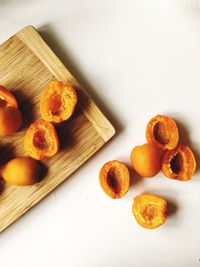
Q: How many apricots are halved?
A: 7